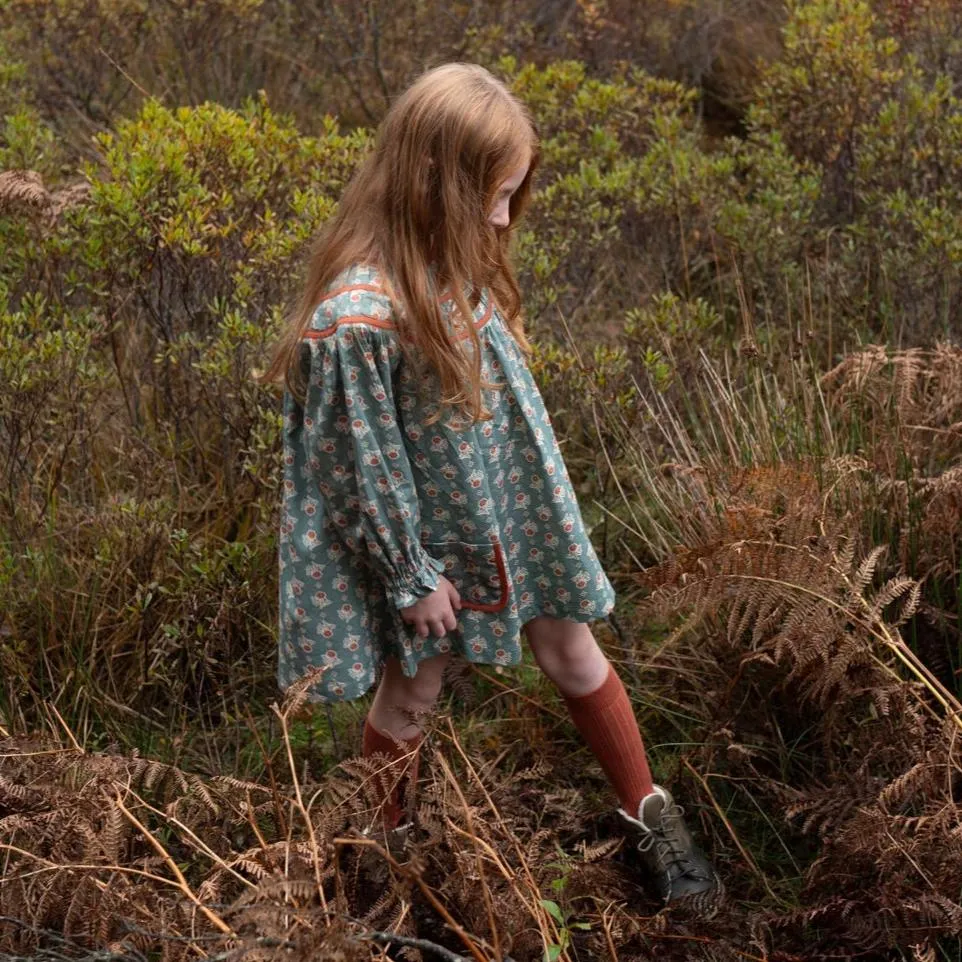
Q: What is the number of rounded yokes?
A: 1